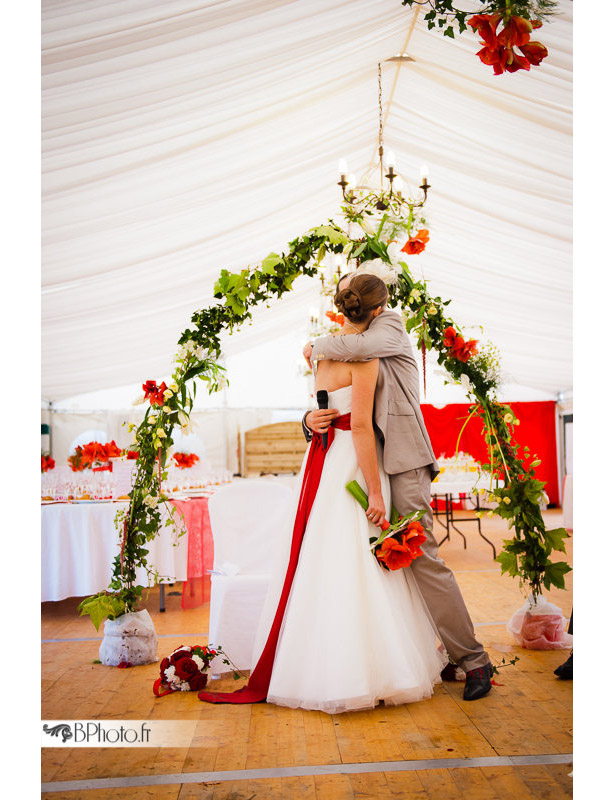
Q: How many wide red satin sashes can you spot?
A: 1